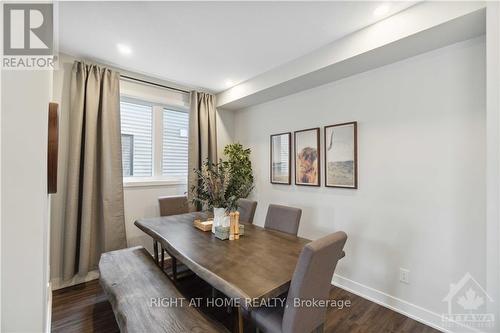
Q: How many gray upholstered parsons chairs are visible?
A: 4